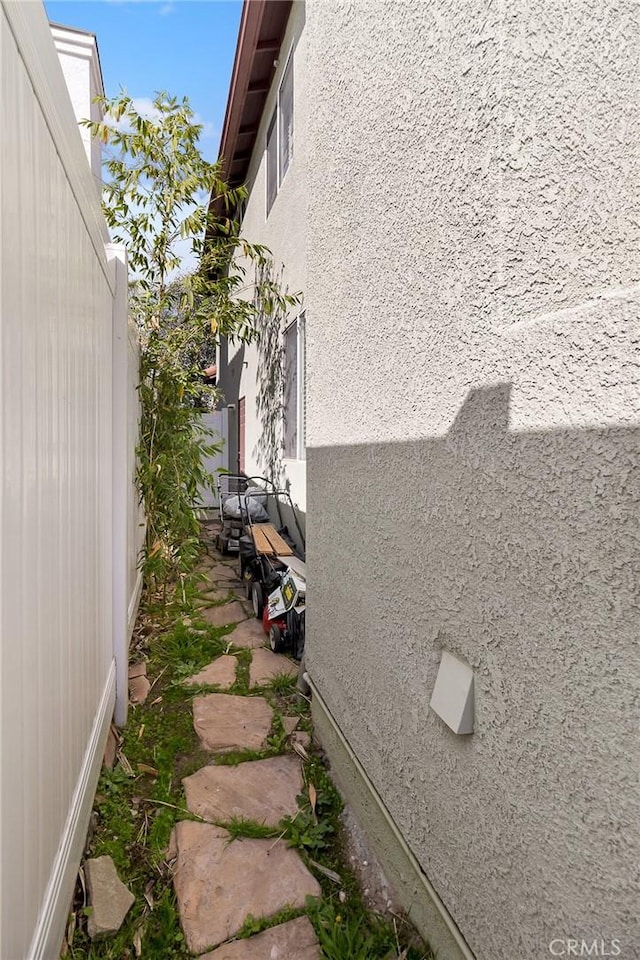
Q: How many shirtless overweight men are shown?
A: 0